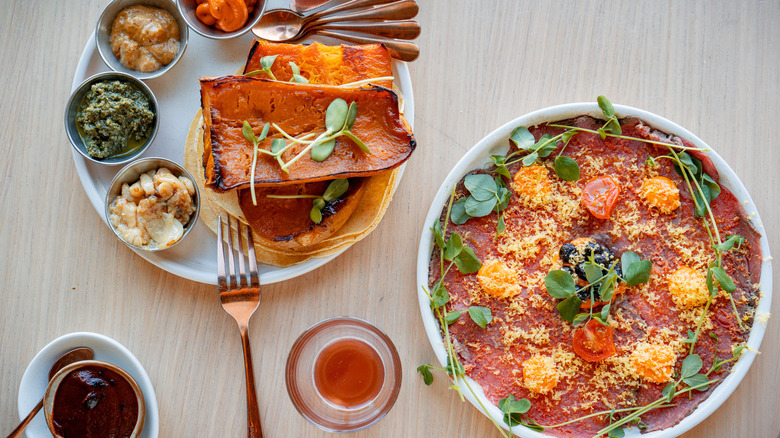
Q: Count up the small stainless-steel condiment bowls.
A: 4